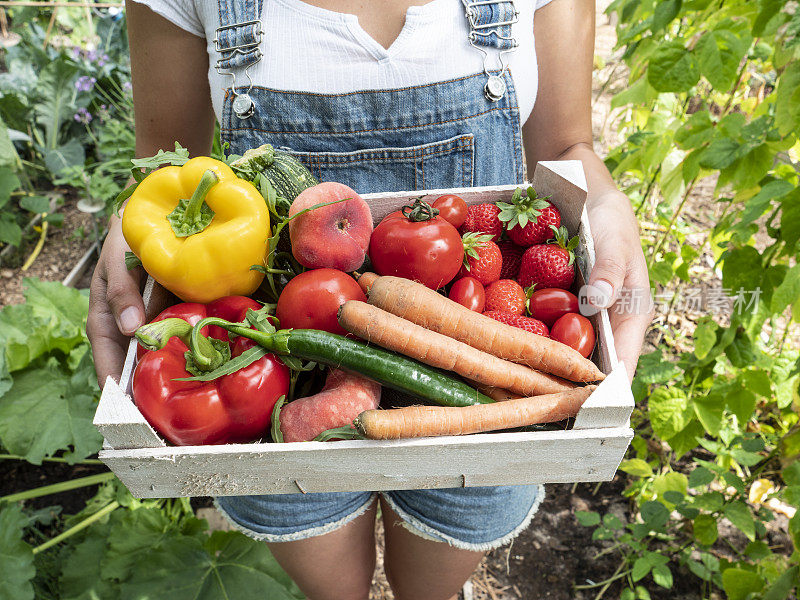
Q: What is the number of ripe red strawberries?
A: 7